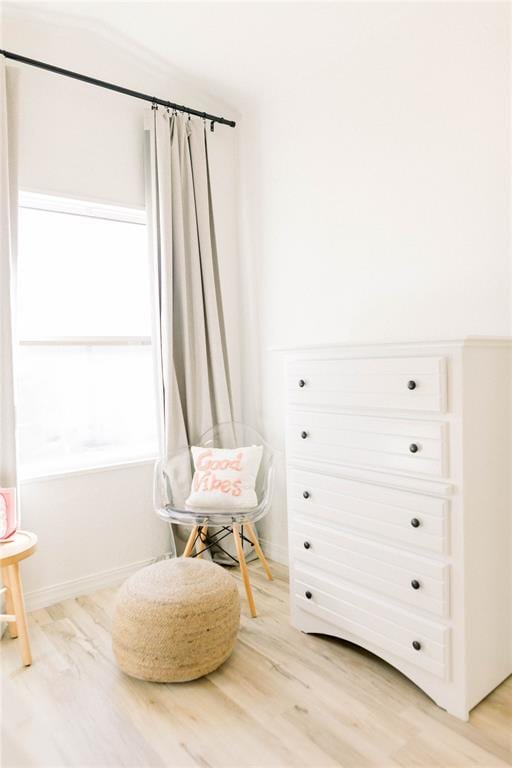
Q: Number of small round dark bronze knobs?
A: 10